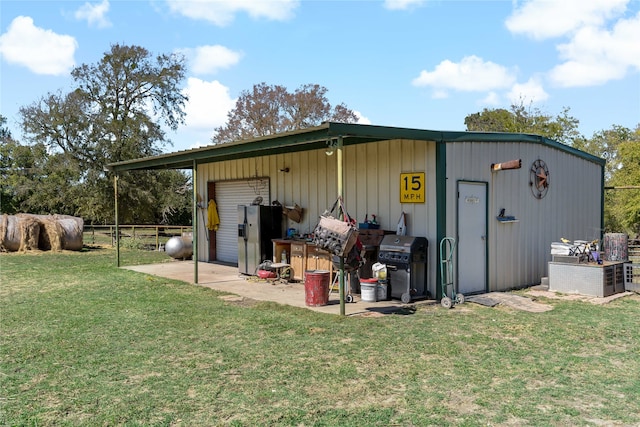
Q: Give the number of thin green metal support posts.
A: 3